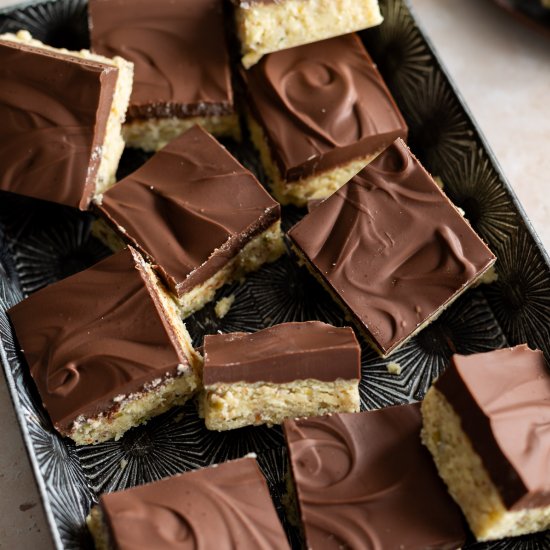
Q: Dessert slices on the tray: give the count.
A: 11